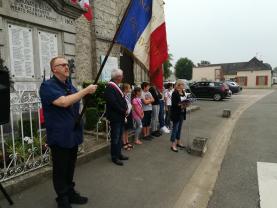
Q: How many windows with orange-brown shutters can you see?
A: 2